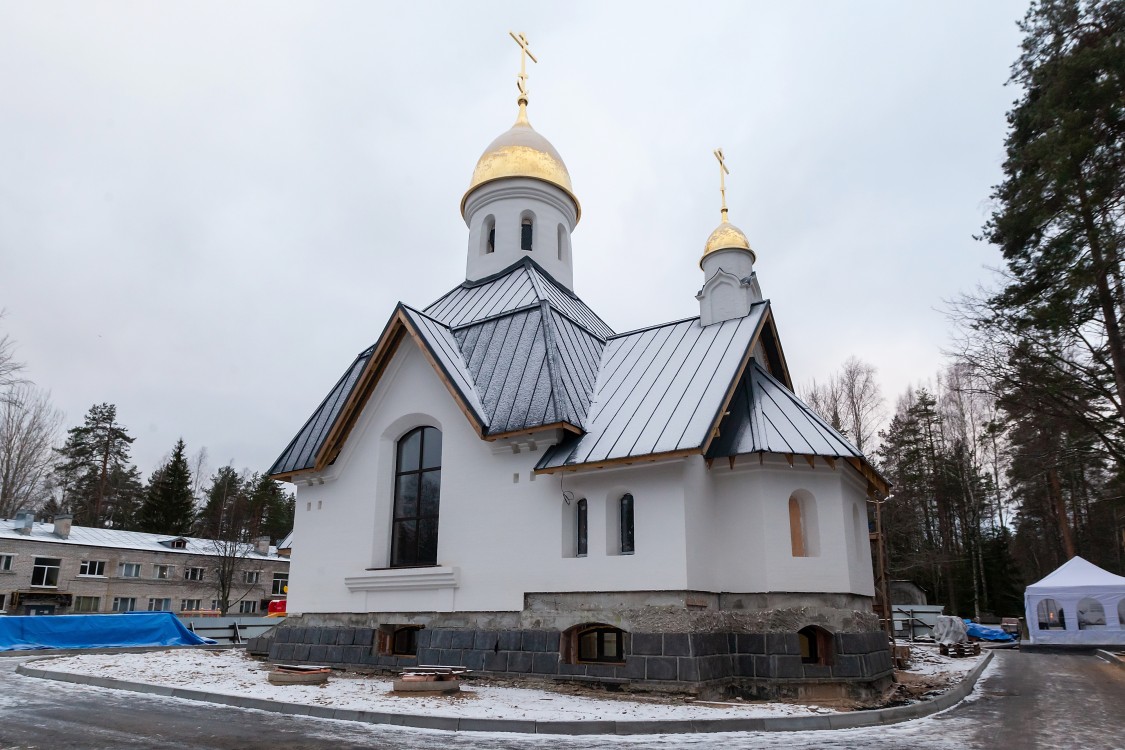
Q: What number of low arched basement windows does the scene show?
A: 3